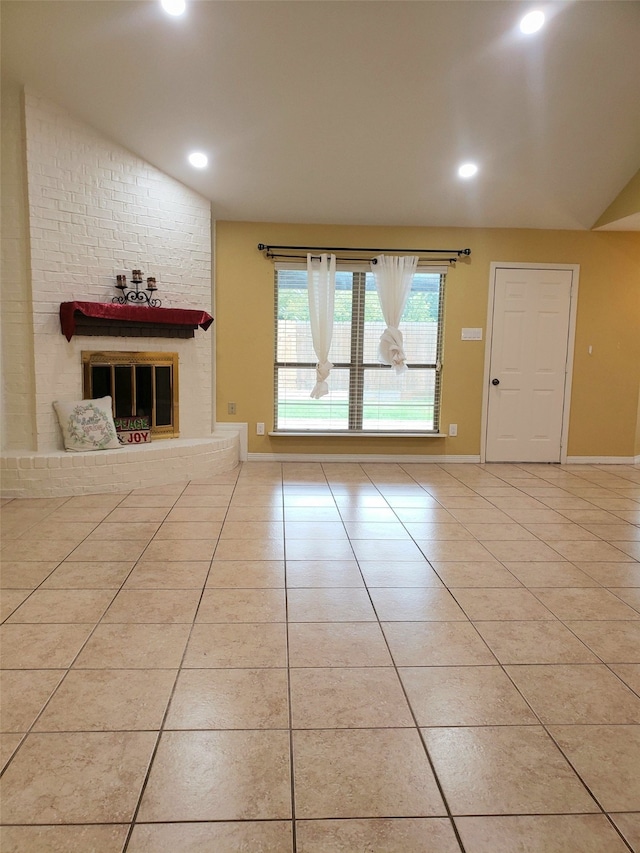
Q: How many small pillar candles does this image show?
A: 3